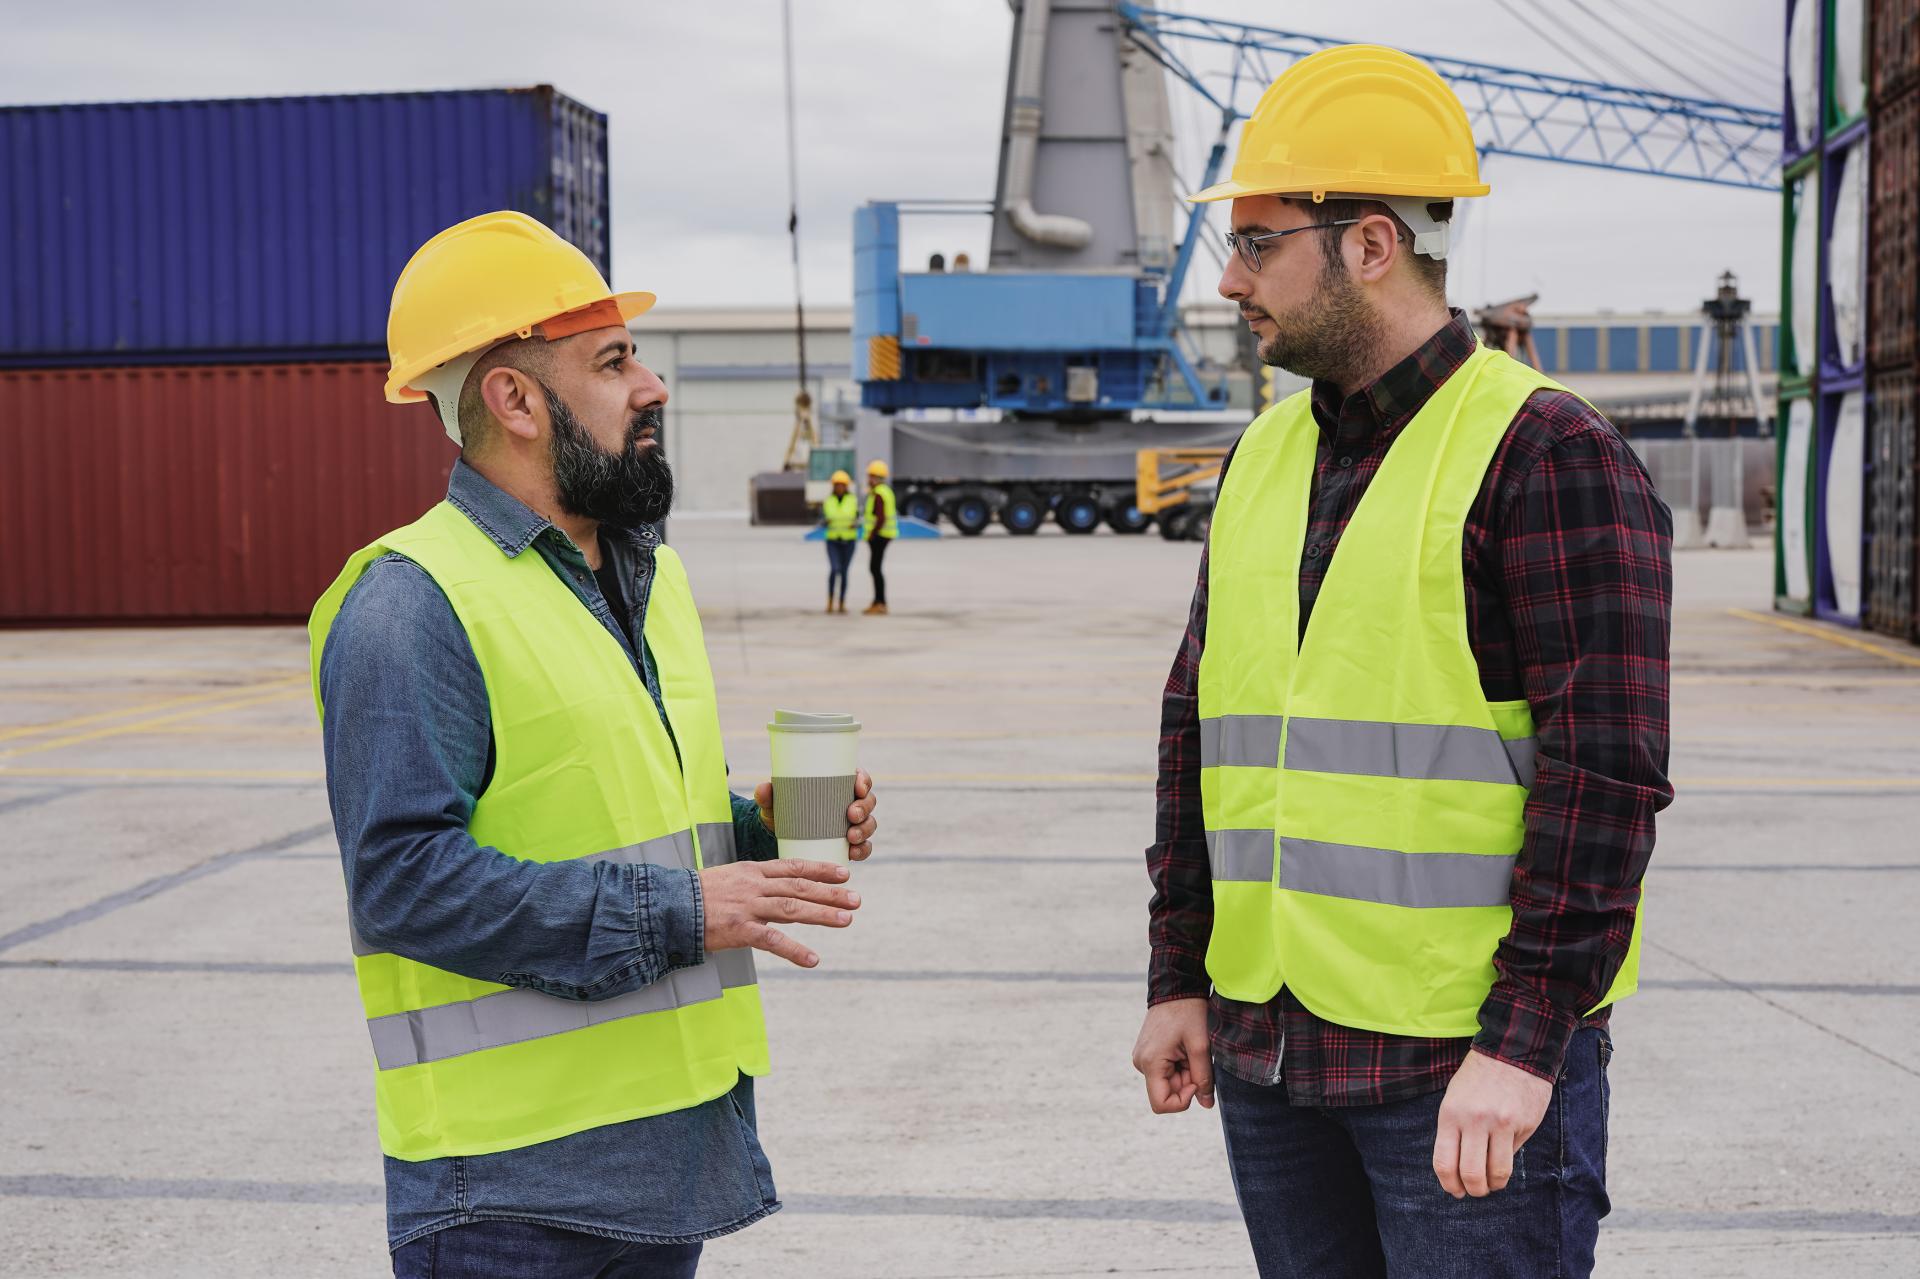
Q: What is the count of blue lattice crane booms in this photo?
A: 1